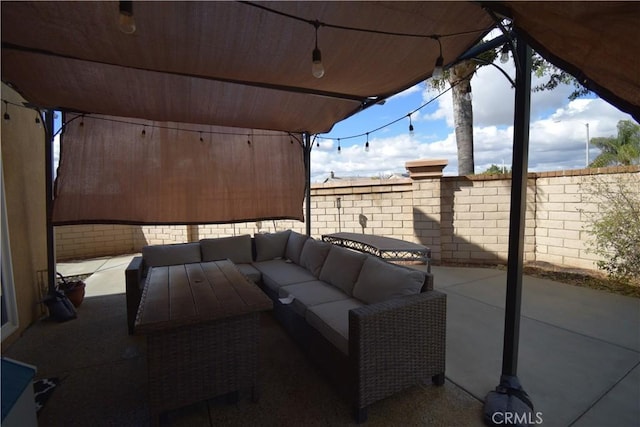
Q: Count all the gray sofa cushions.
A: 11